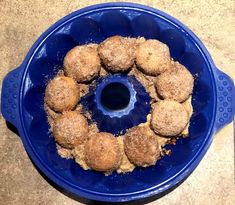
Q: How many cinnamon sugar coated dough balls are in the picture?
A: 9